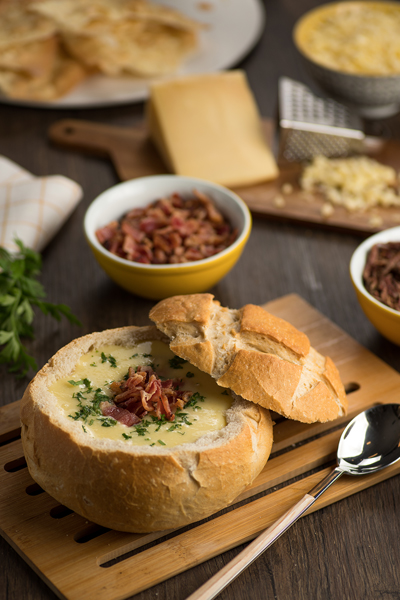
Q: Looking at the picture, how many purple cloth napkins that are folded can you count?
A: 0